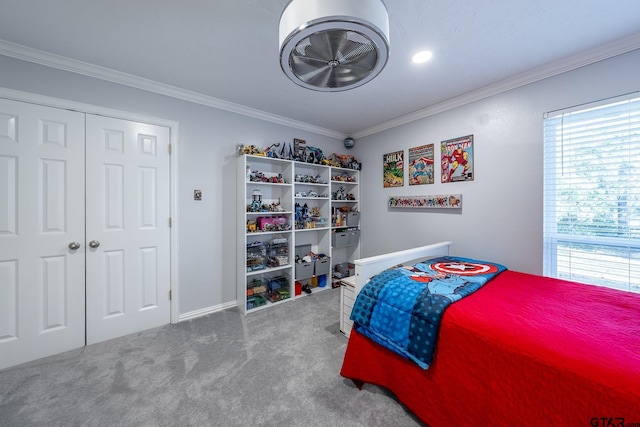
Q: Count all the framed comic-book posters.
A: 3